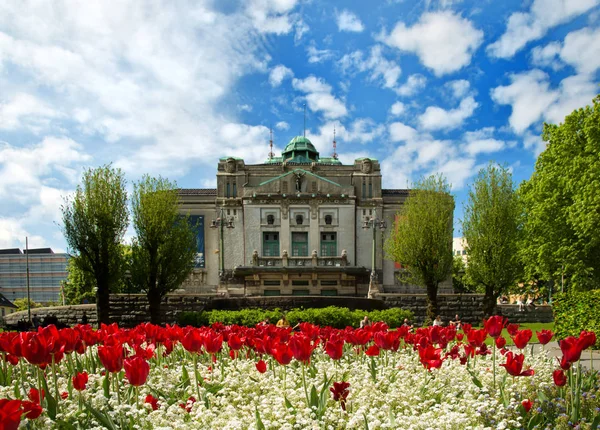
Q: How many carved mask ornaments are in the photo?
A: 2